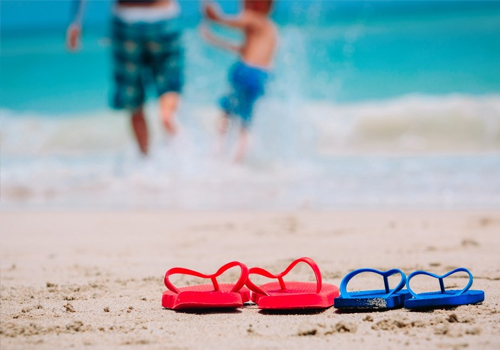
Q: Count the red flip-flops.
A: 2